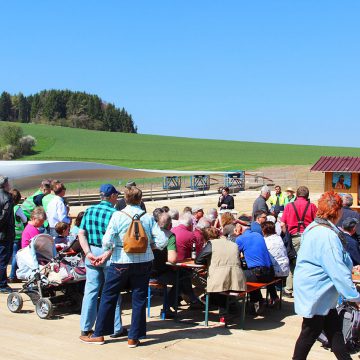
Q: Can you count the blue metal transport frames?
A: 3